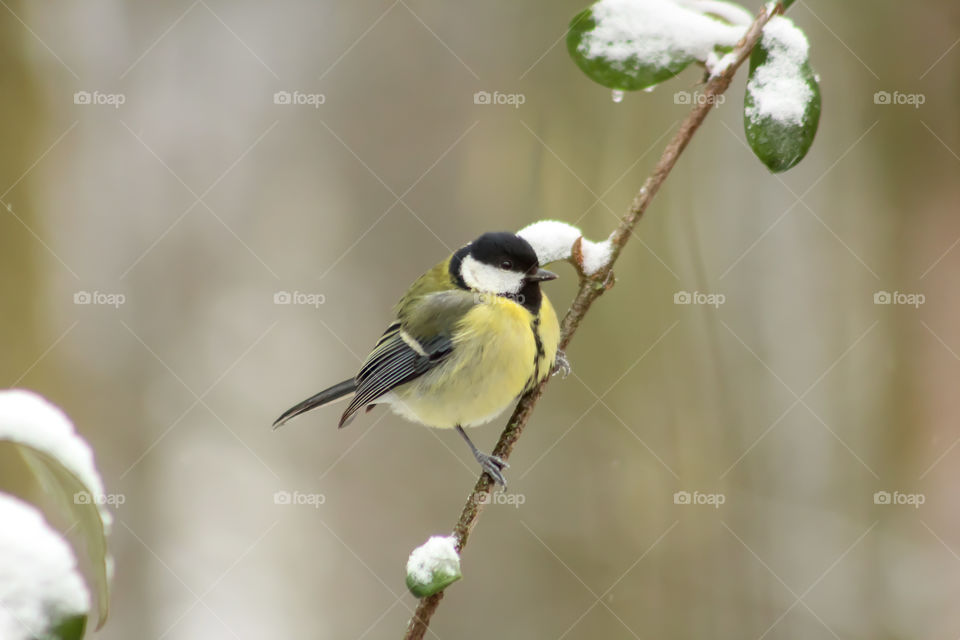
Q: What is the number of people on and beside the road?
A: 0